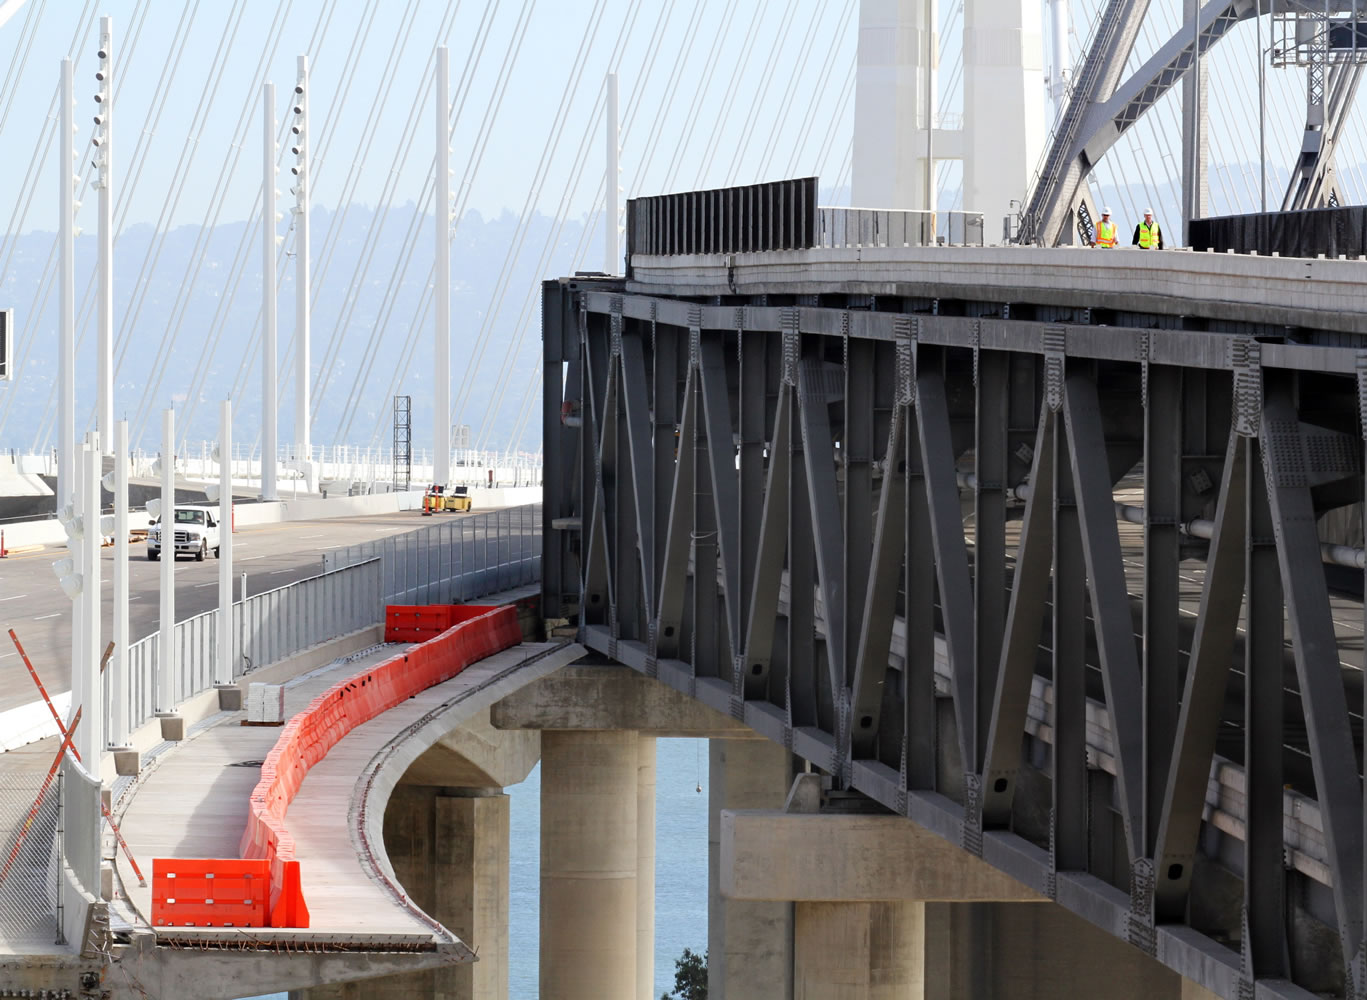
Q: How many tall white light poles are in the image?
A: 6